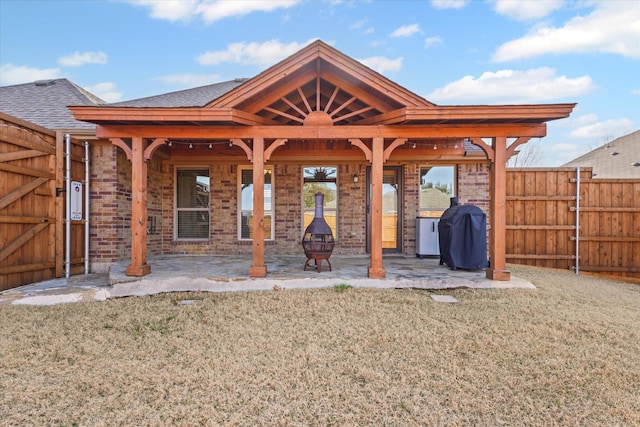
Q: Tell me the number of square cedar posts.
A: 4